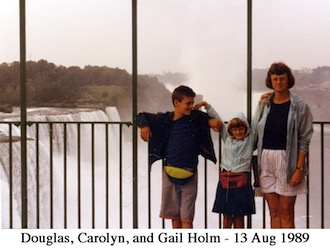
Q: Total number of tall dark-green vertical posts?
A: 3